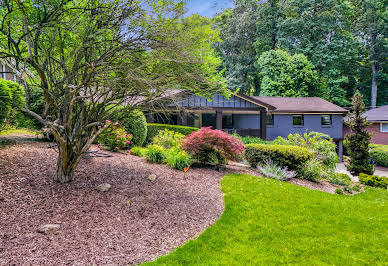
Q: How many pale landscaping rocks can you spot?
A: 3